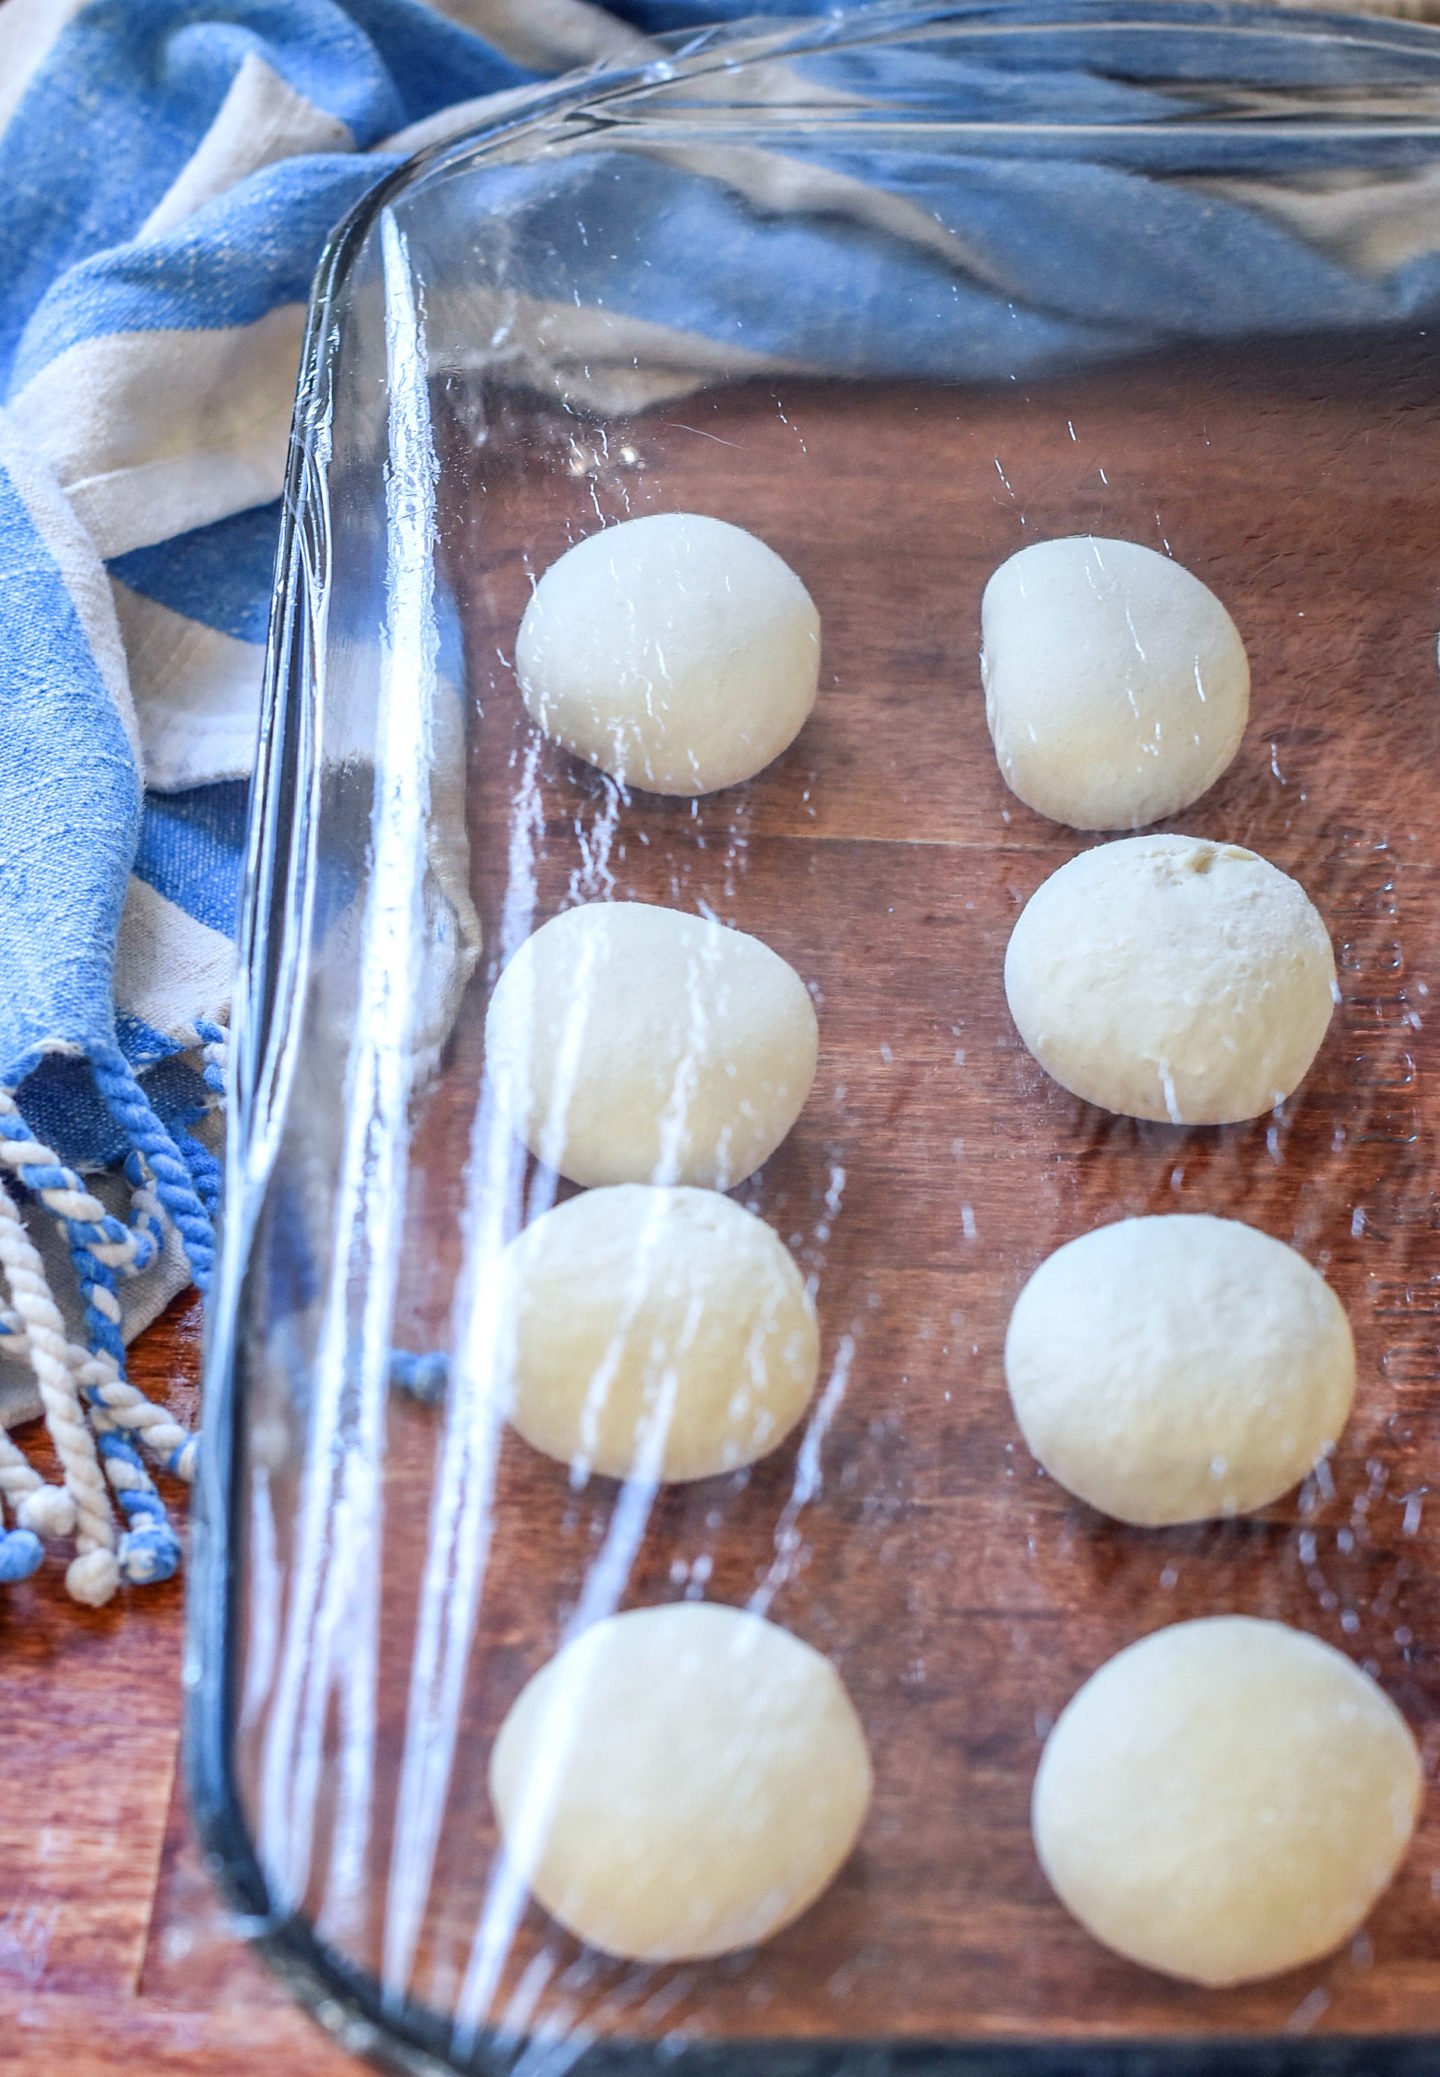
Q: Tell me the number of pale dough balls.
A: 8